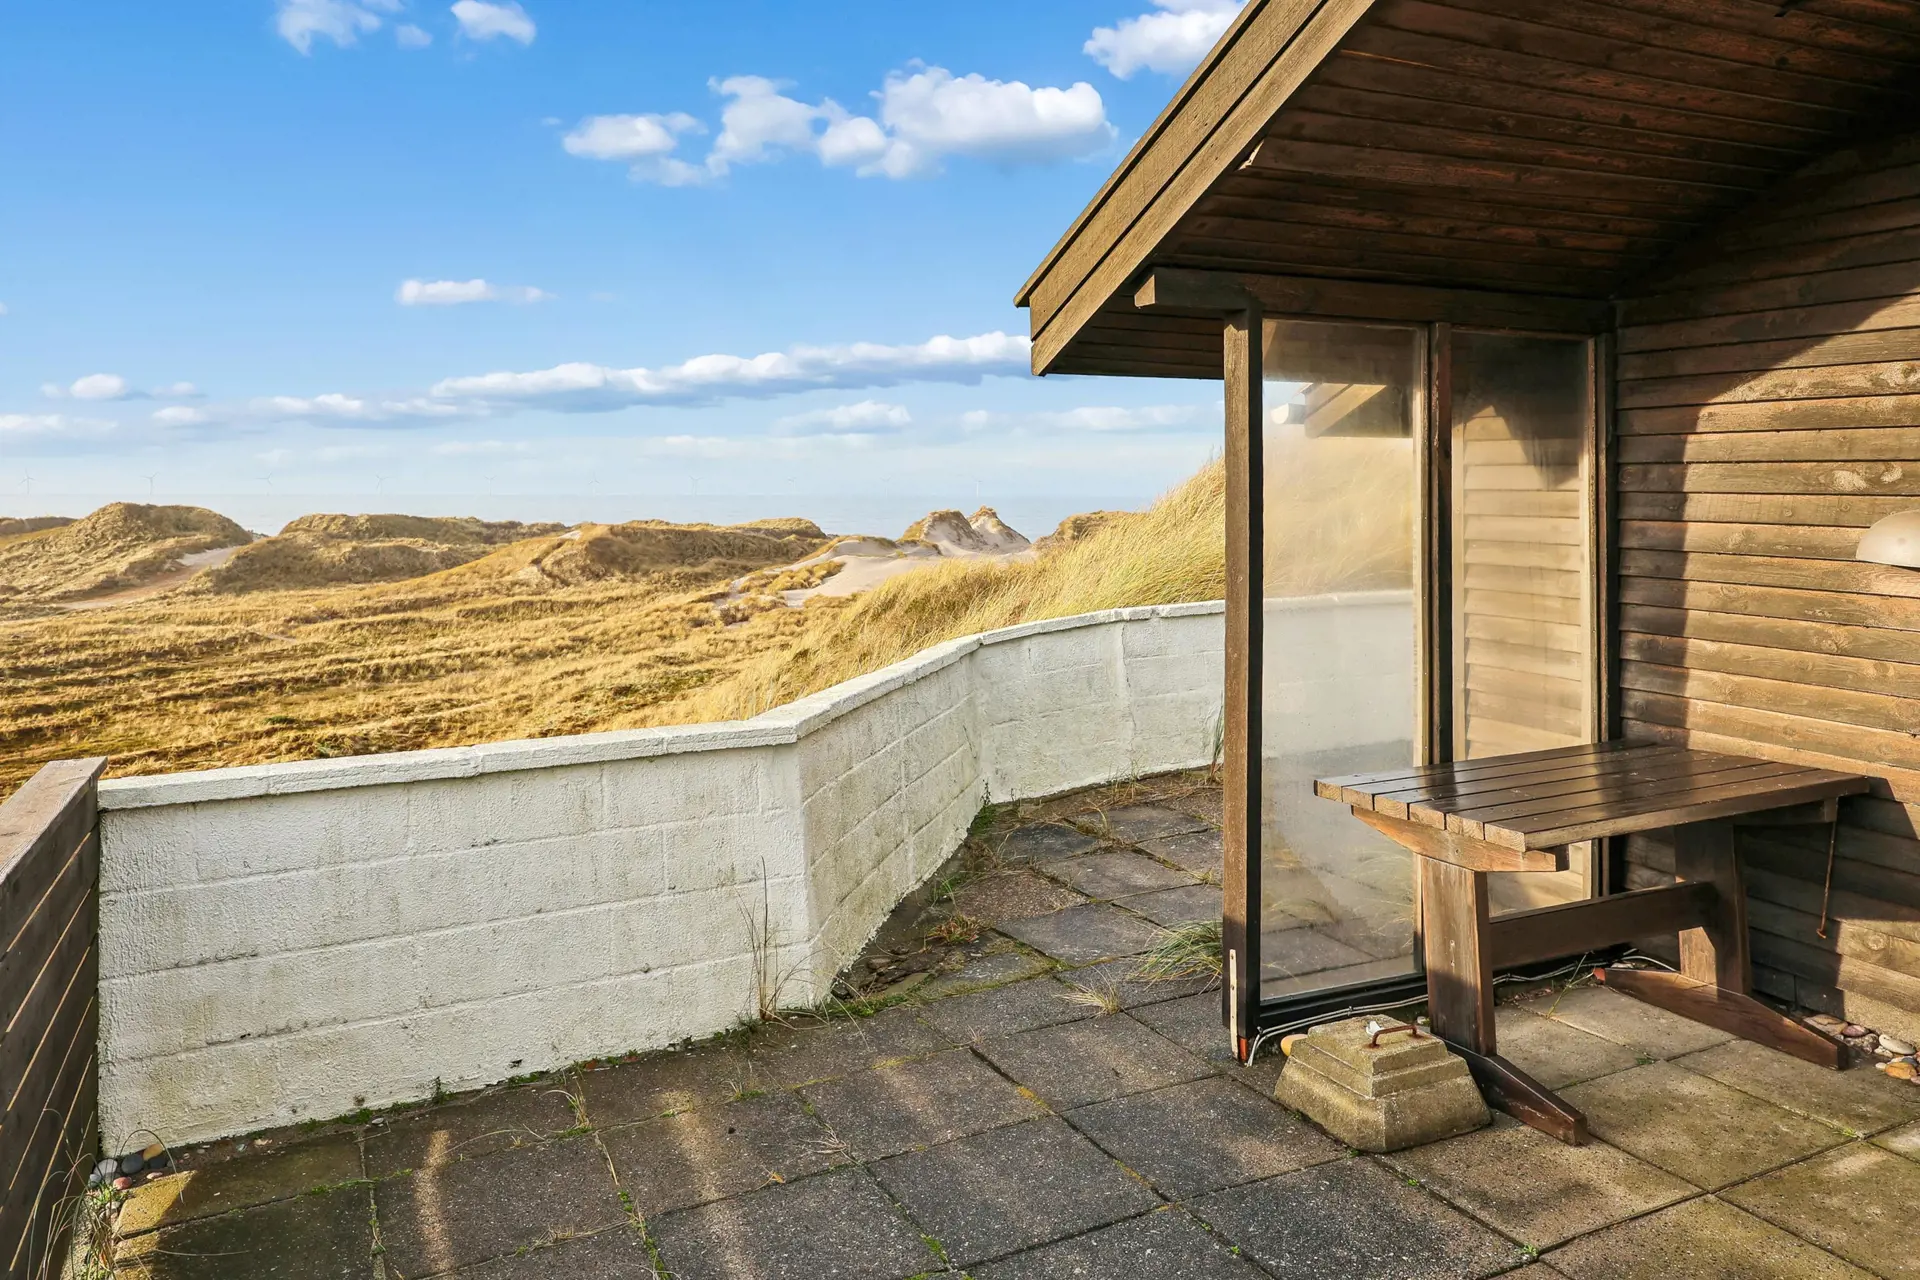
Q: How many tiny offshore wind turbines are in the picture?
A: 10